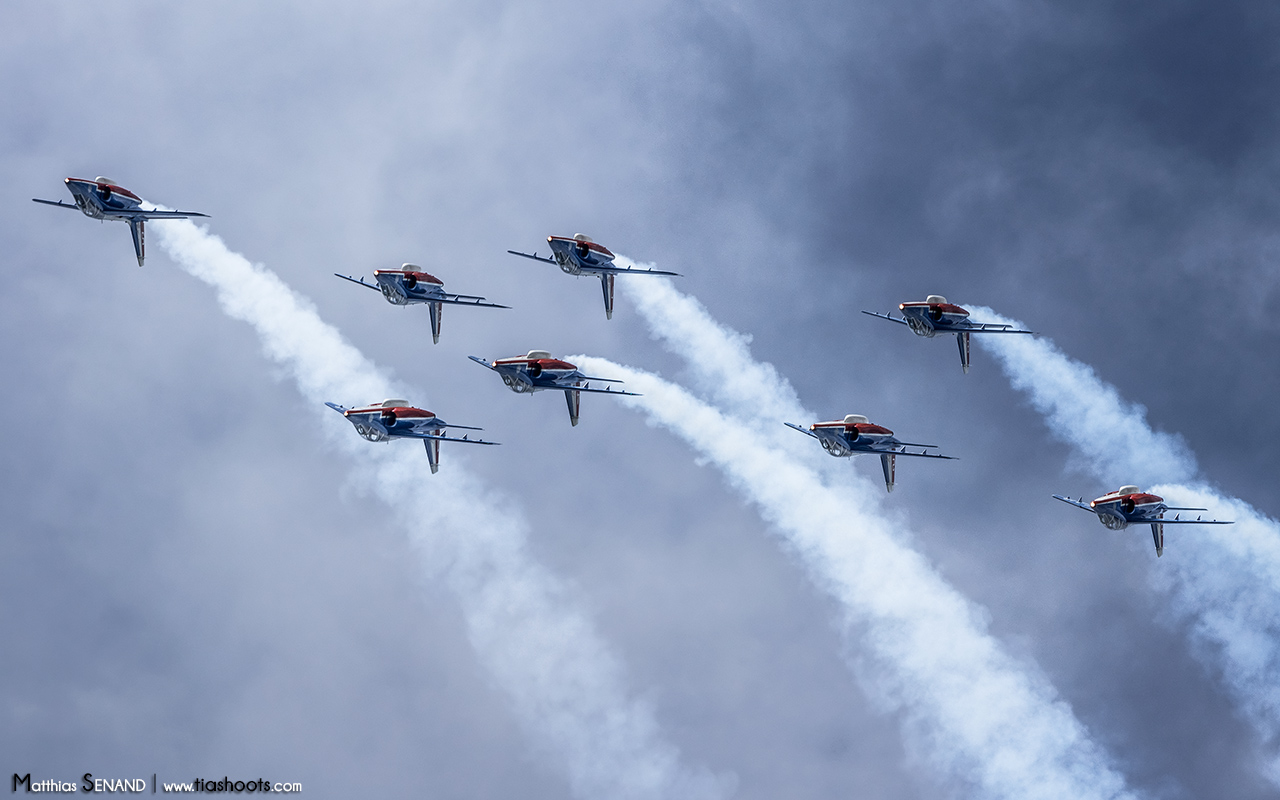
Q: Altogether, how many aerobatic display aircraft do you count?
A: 8